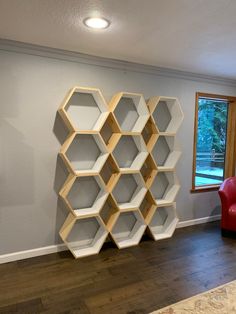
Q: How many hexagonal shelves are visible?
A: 12